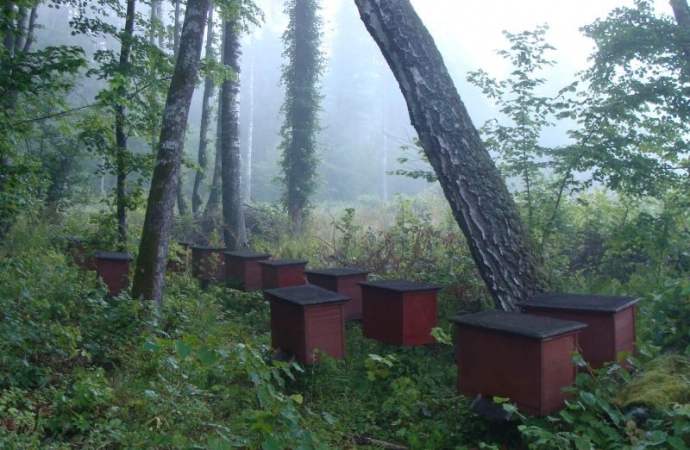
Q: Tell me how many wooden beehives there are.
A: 11